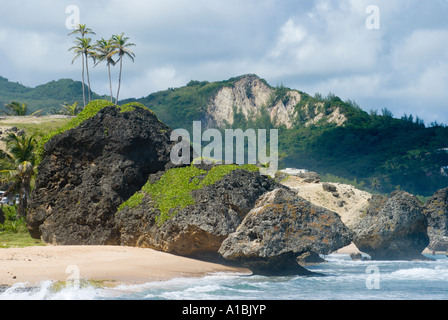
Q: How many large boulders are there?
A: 5